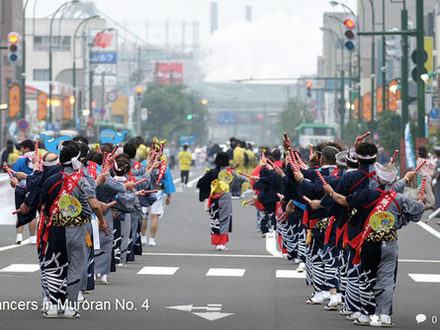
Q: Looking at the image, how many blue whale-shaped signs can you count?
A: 3